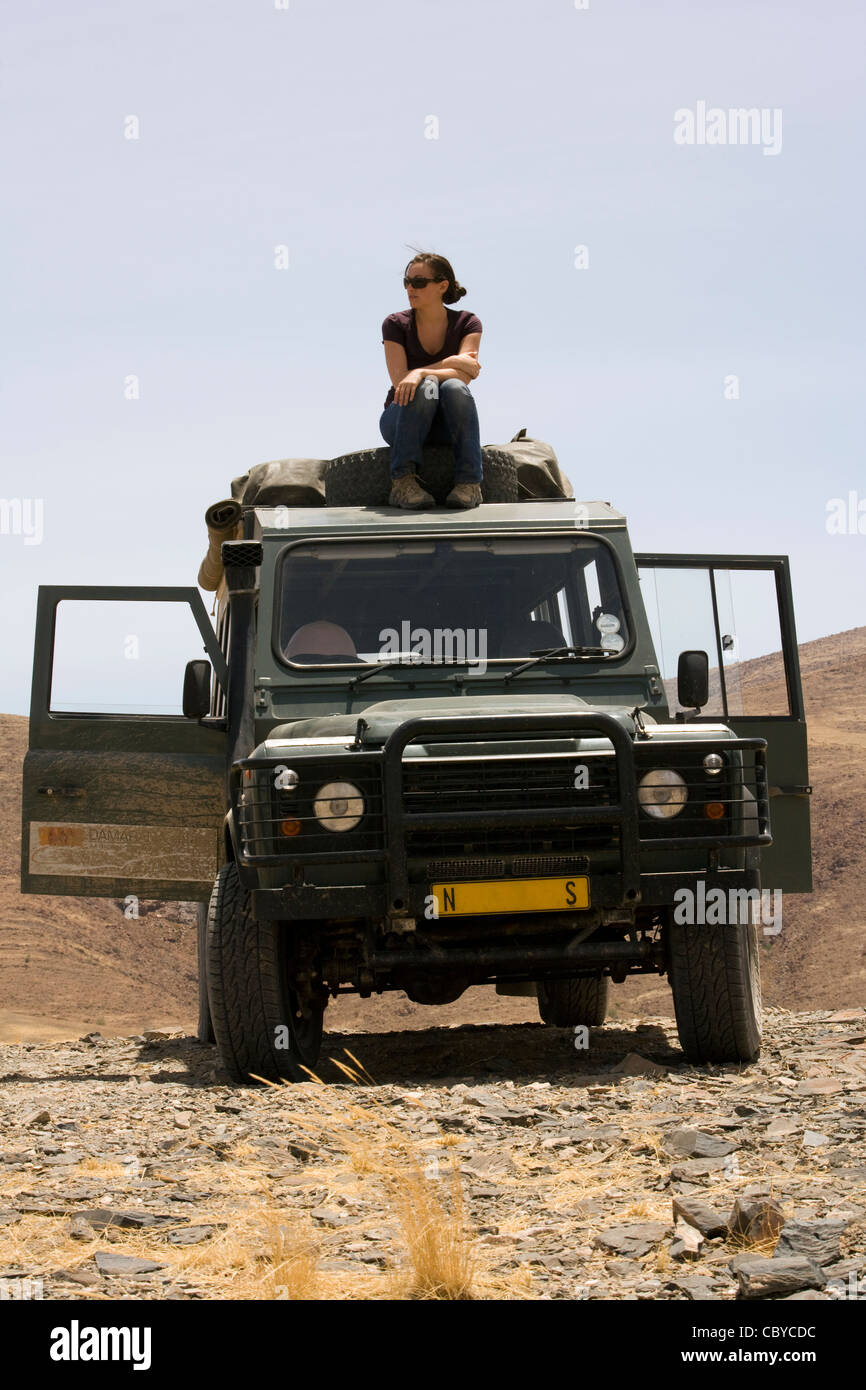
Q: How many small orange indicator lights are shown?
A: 2